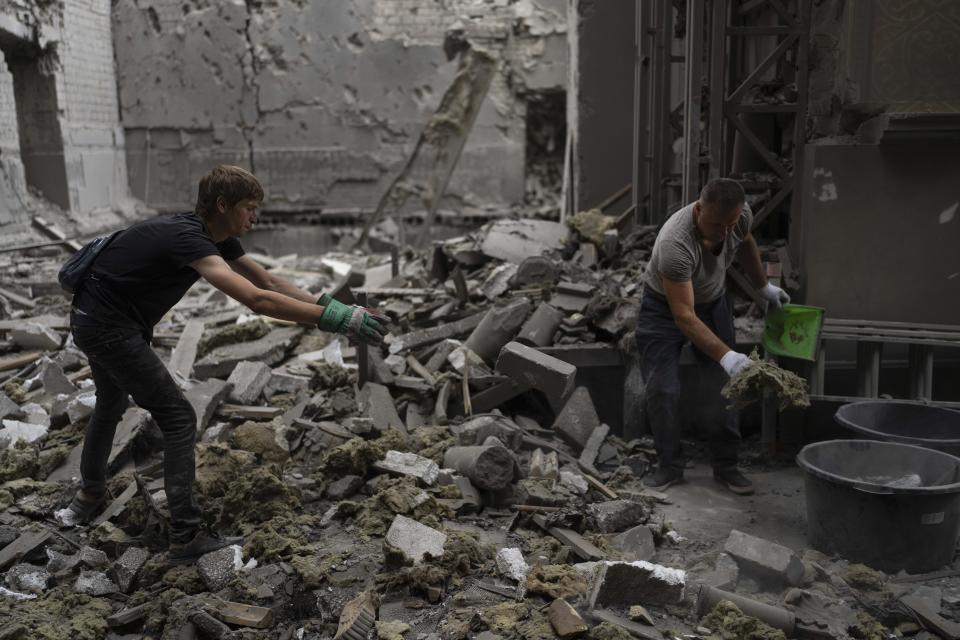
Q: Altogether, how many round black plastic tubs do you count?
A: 2